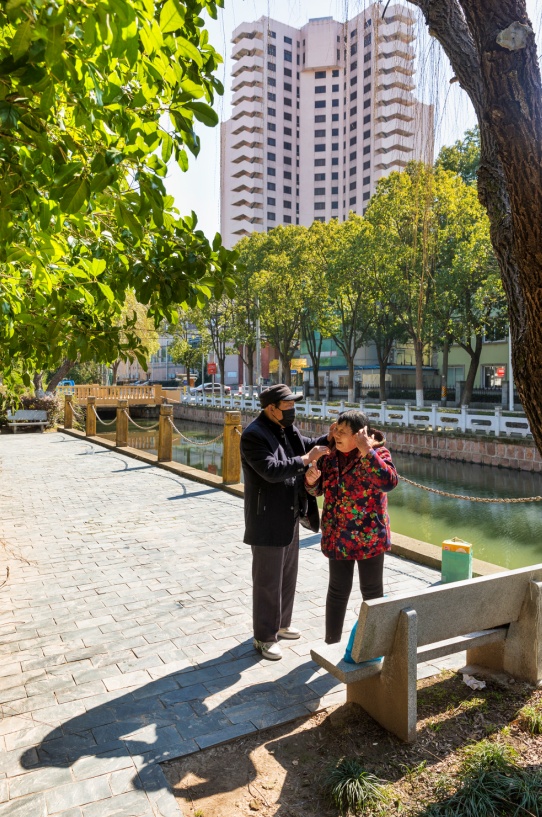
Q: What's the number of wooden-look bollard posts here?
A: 5